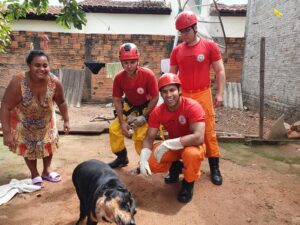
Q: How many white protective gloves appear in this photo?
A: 2